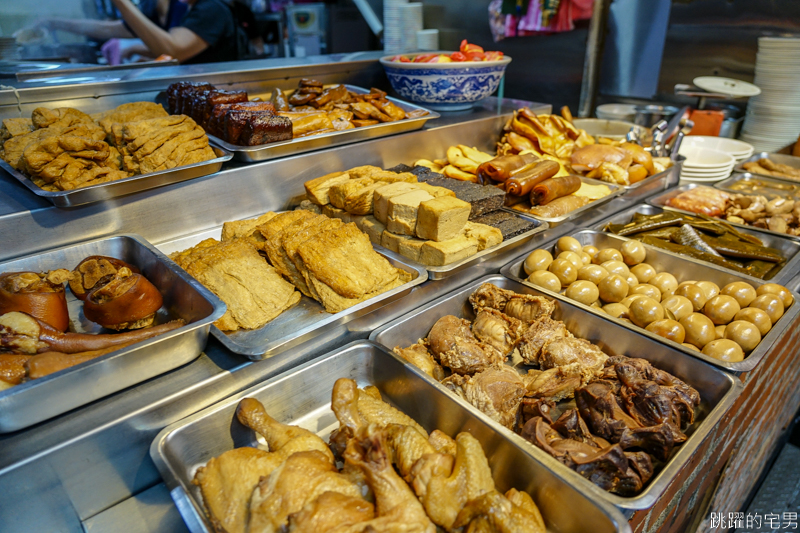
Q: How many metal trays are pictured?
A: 14